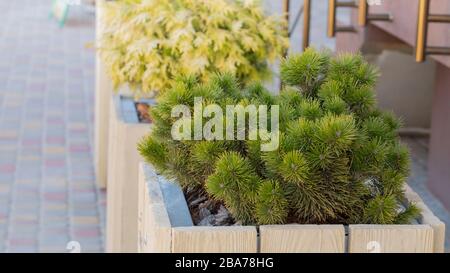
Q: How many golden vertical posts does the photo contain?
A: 5